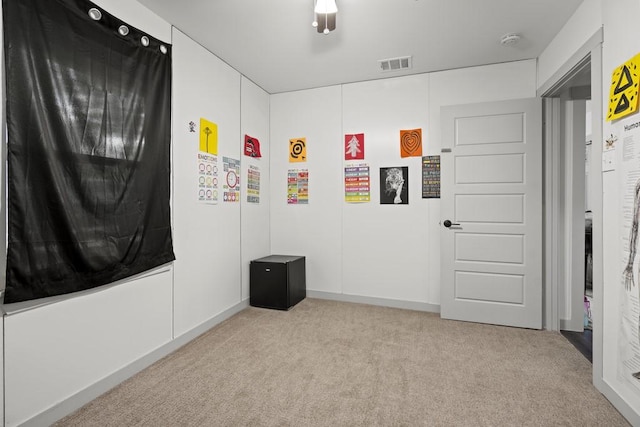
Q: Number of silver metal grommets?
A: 4